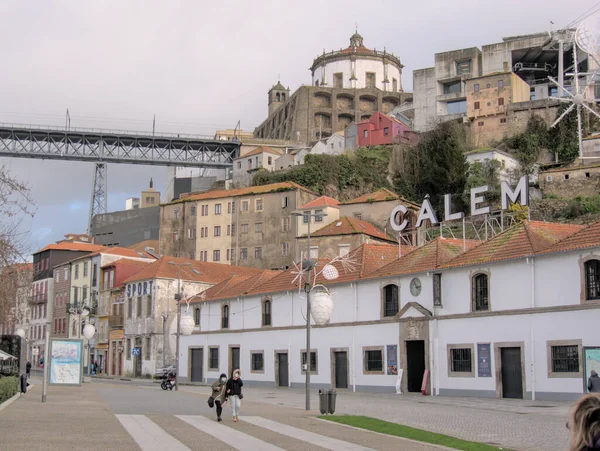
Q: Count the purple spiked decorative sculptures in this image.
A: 0